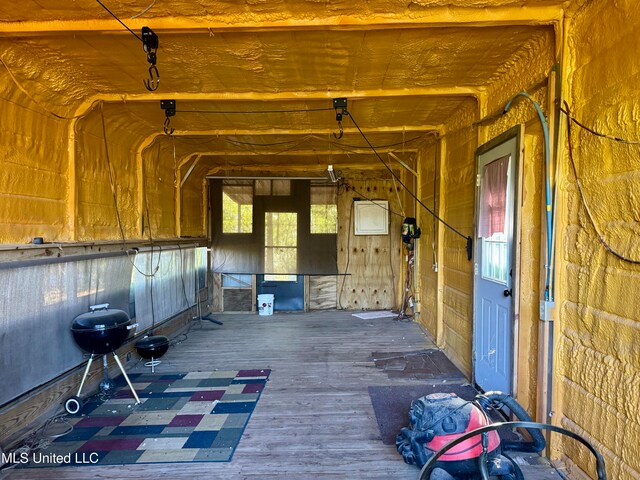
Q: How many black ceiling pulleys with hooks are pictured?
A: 3